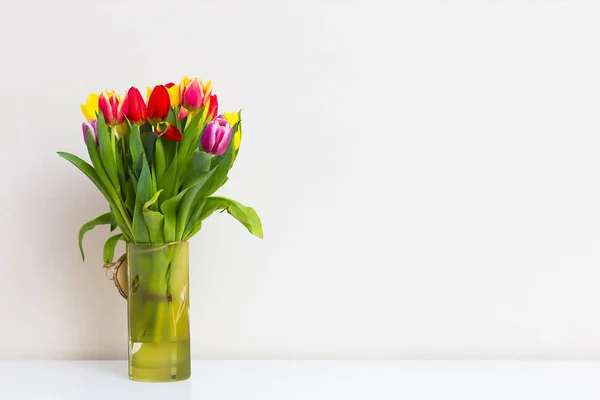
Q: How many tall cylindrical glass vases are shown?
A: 1